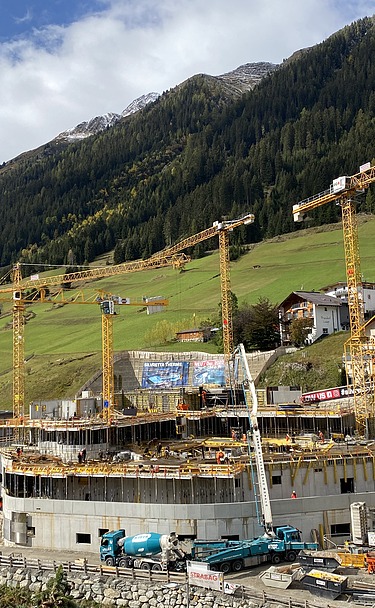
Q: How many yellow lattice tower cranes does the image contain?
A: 4